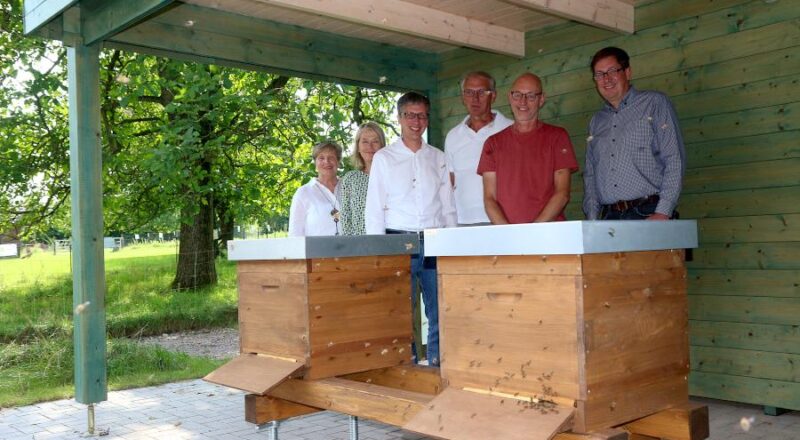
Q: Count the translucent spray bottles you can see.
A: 0